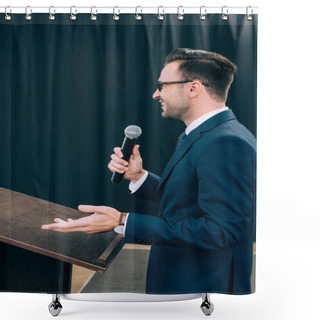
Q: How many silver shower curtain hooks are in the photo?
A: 12